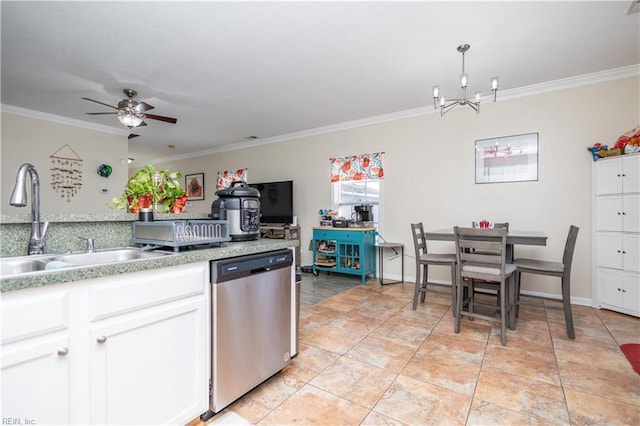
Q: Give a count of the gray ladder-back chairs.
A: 4